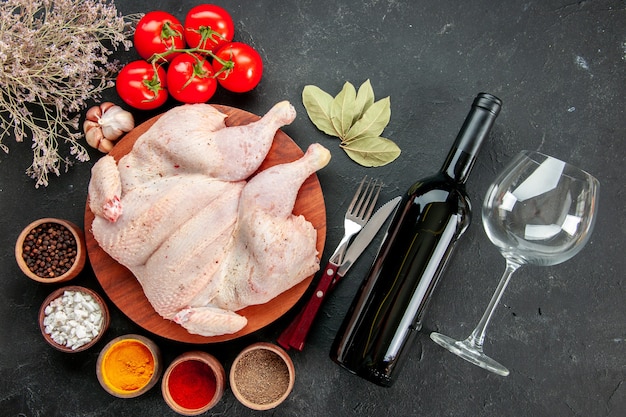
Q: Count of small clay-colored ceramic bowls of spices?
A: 5